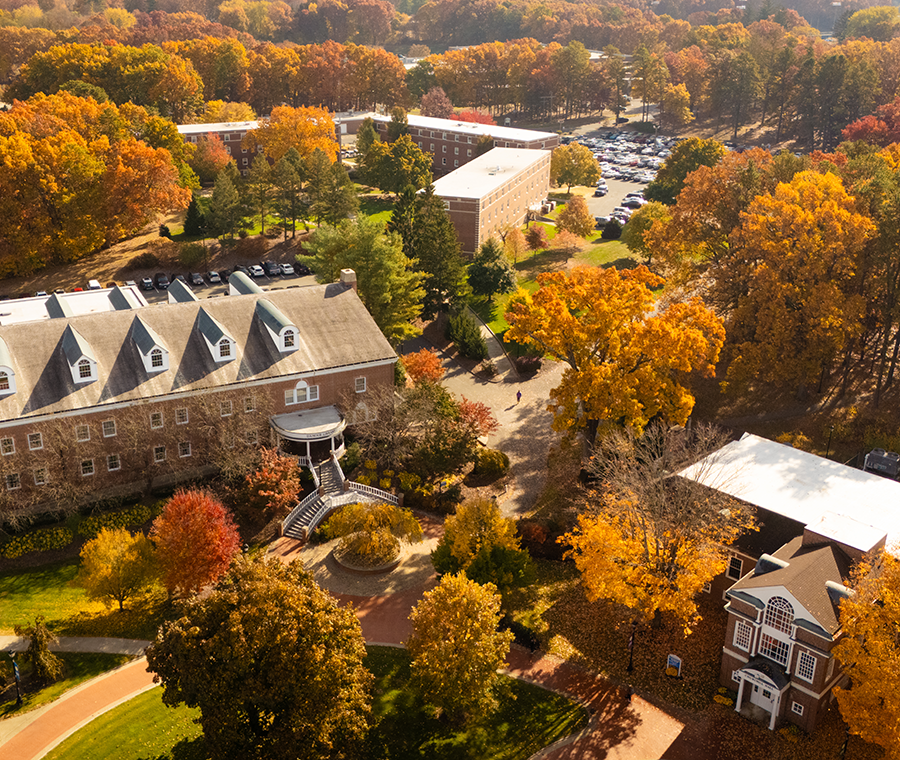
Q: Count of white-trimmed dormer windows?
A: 5